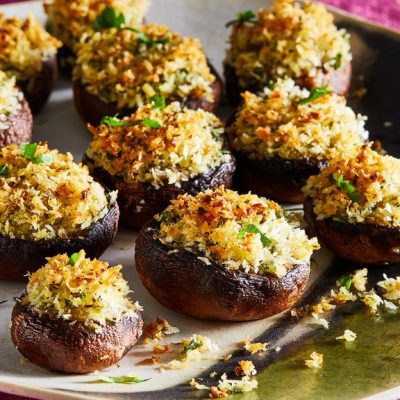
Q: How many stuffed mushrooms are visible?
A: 11